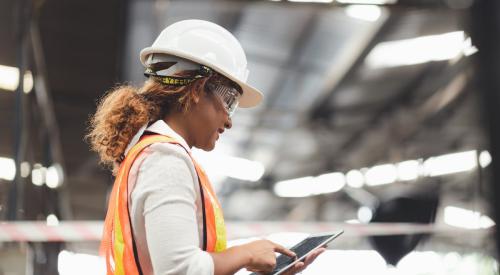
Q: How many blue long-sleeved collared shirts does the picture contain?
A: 0